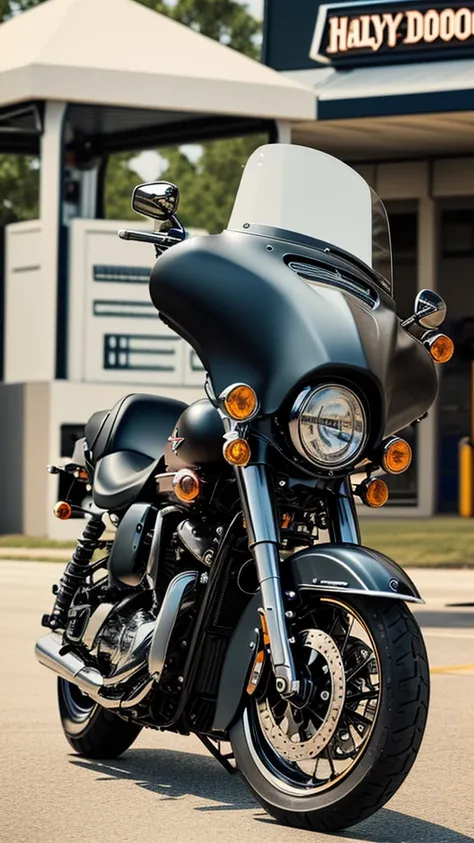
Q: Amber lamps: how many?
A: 7